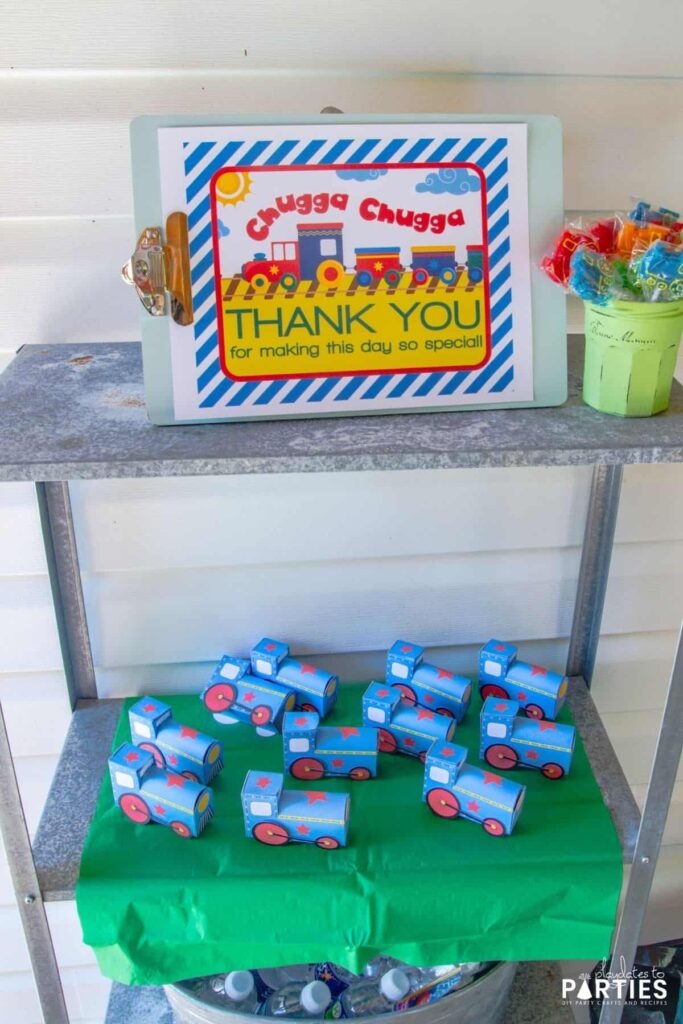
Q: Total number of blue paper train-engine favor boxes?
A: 11